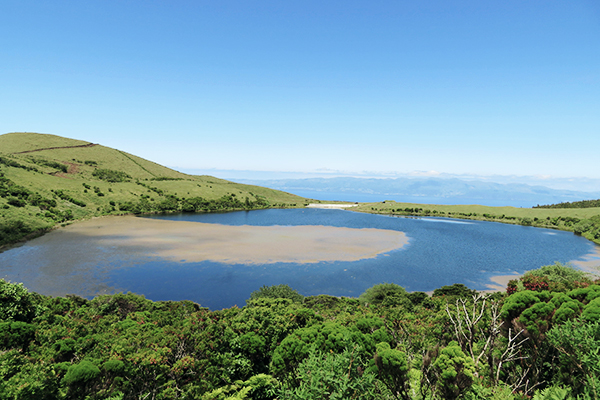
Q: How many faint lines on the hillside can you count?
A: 2